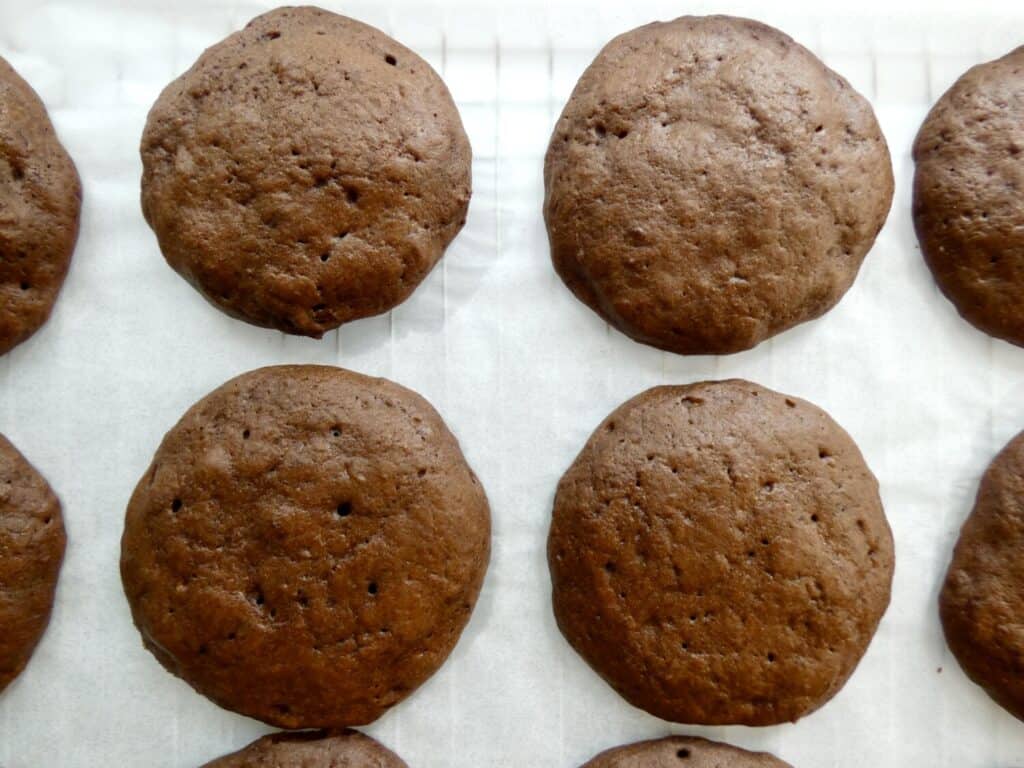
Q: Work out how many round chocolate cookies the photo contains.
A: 10